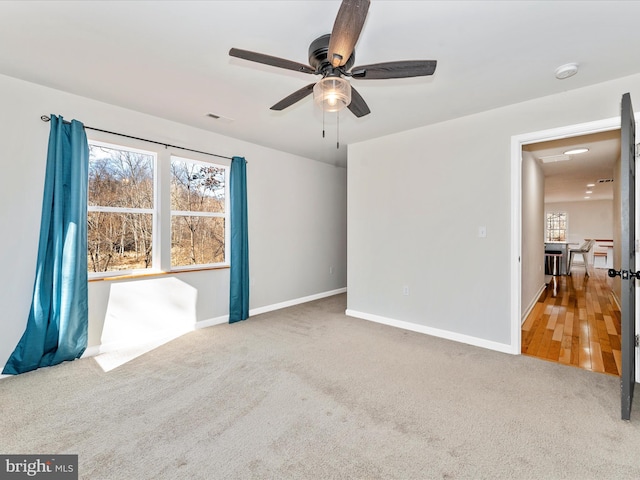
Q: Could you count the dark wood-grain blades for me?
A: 5